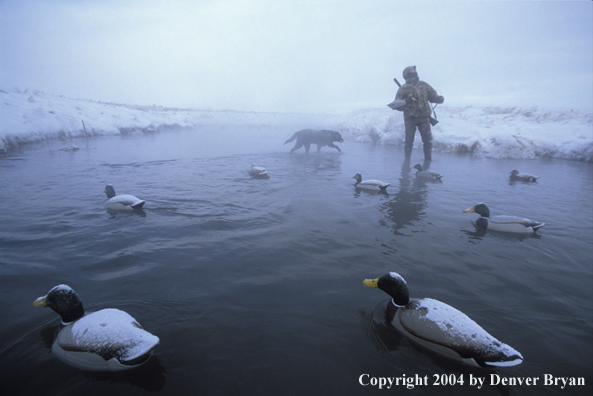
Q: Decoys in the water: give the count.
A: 8